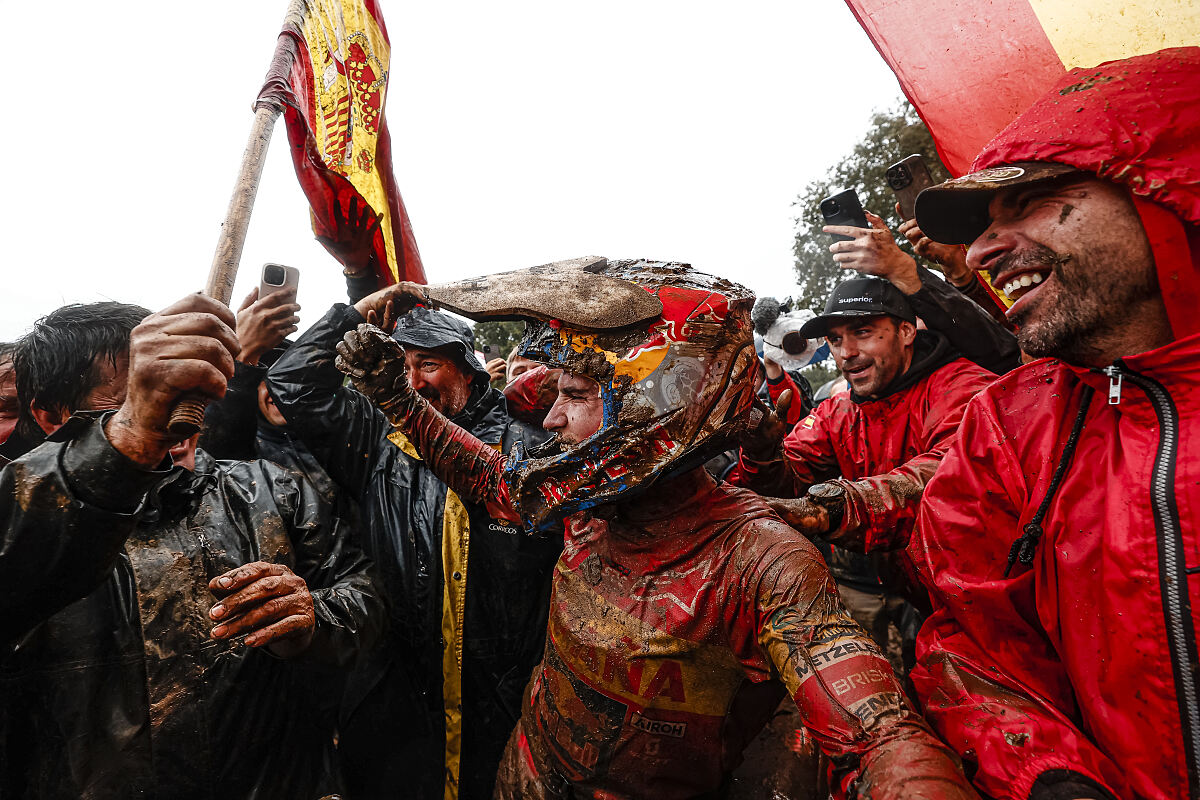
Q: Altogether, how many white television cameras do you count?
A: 1